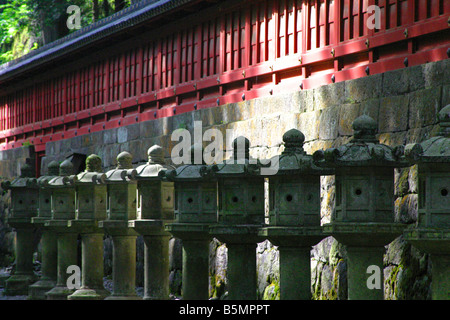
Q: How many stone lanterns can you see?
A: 11